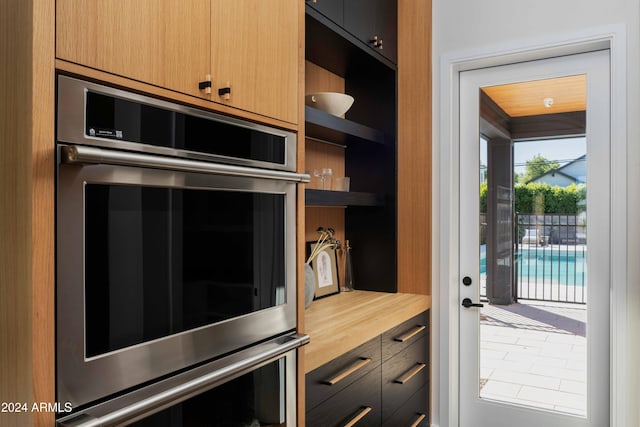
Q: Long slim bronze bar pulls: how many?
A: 5